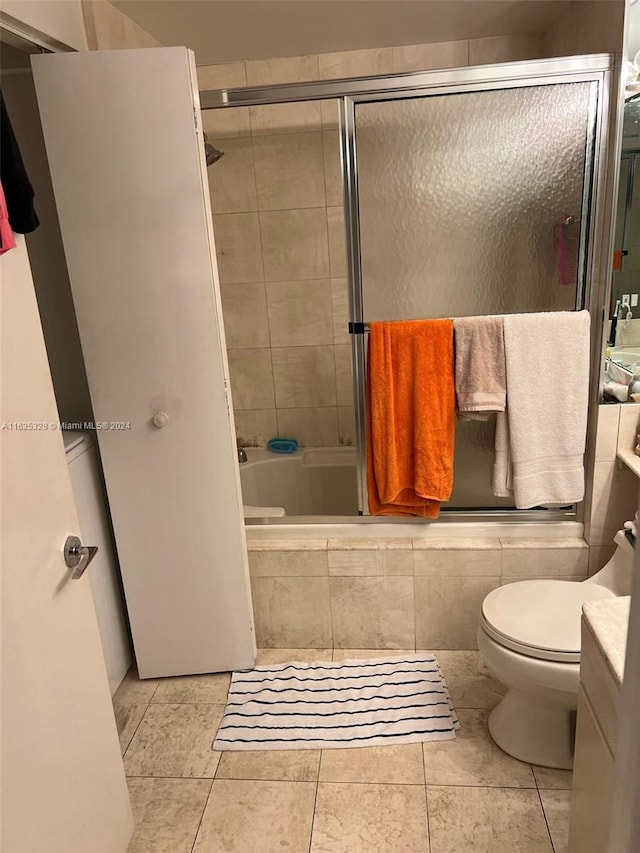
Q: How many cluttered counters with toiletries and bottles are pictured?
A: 1